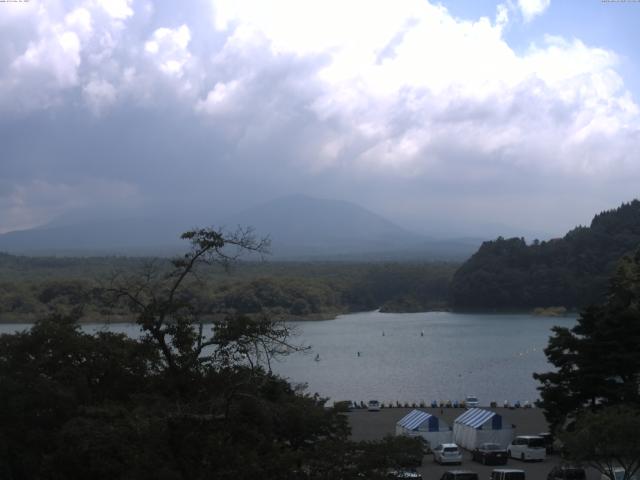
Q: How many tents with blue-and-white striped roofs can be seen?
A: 2